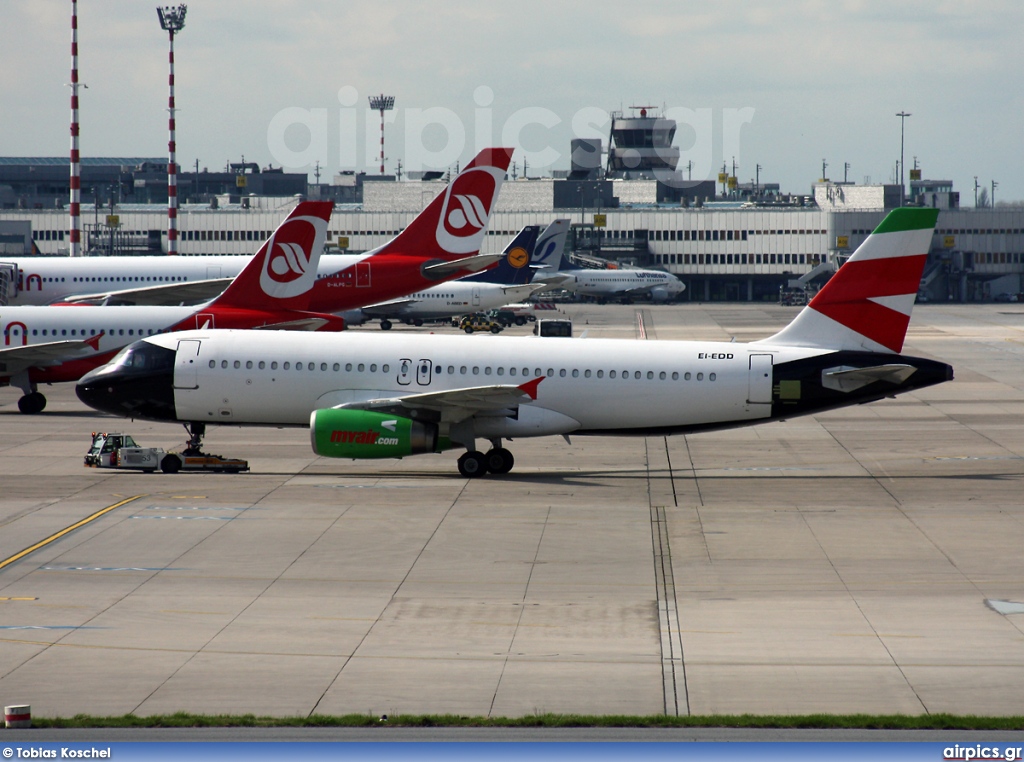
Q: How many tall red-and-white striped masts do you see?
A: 3